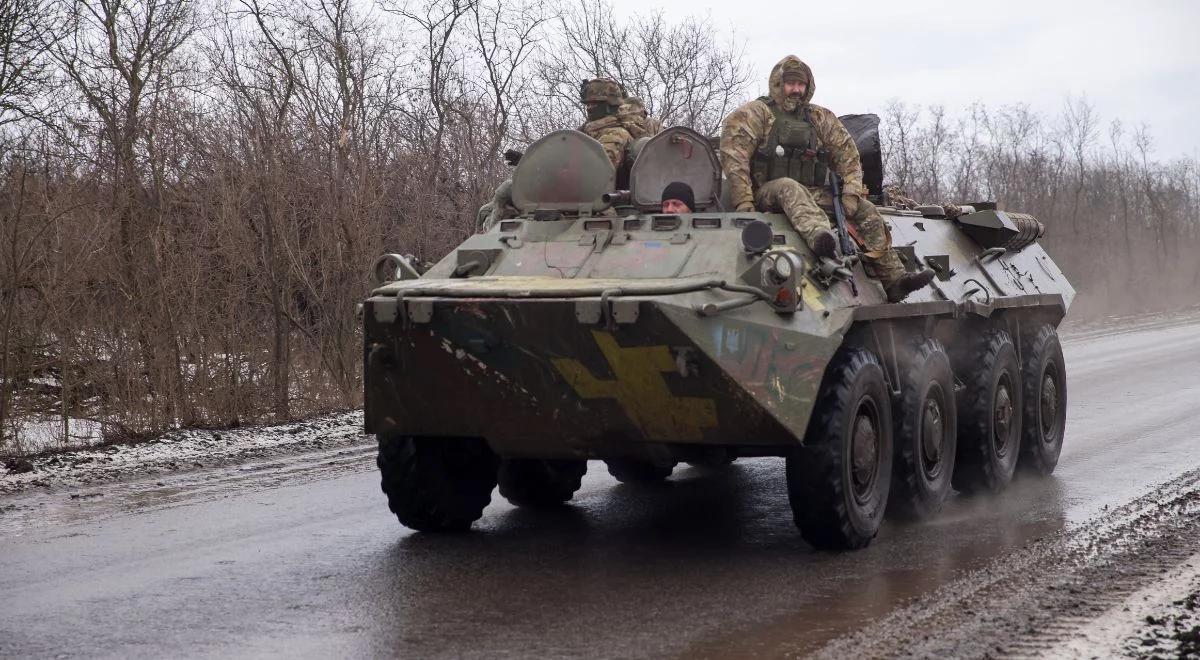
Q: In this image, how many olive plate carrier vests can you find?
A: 1